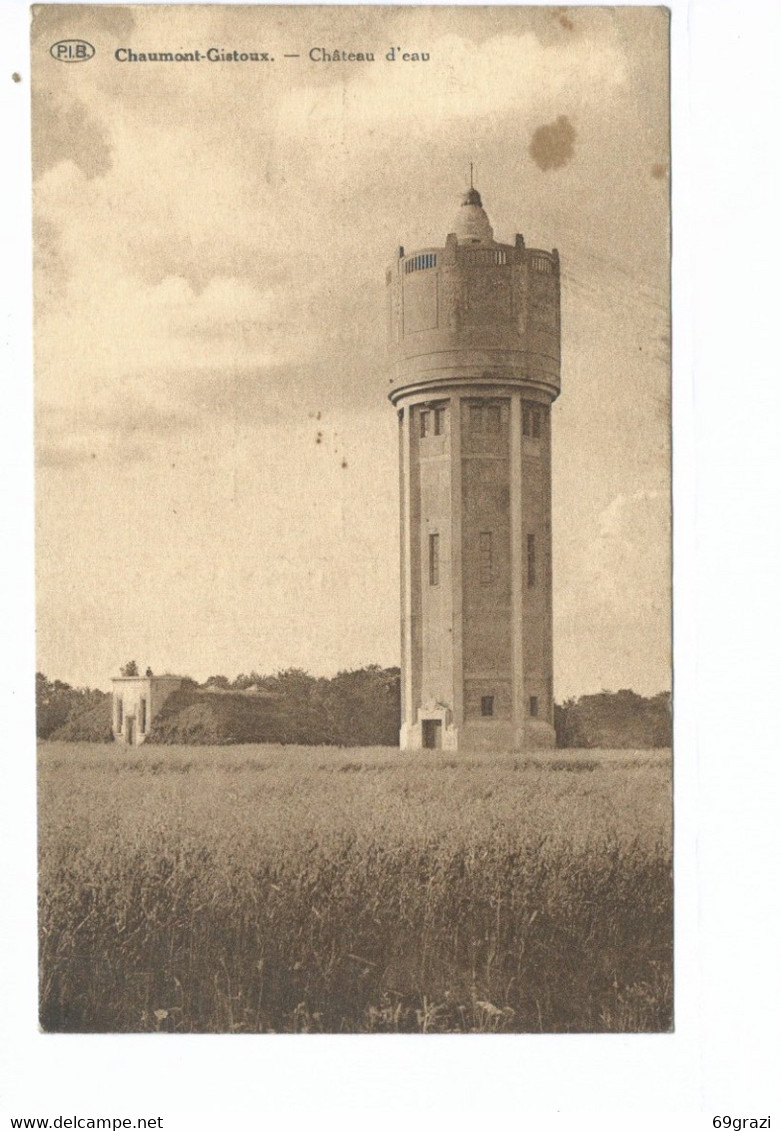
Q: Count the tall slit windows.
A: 3